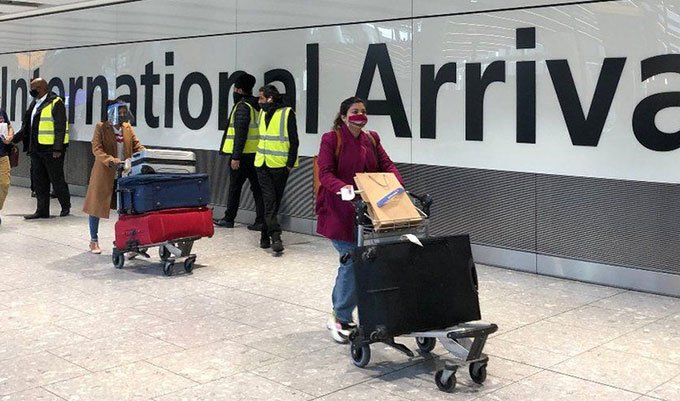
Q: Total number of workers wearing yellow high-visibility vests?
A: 3